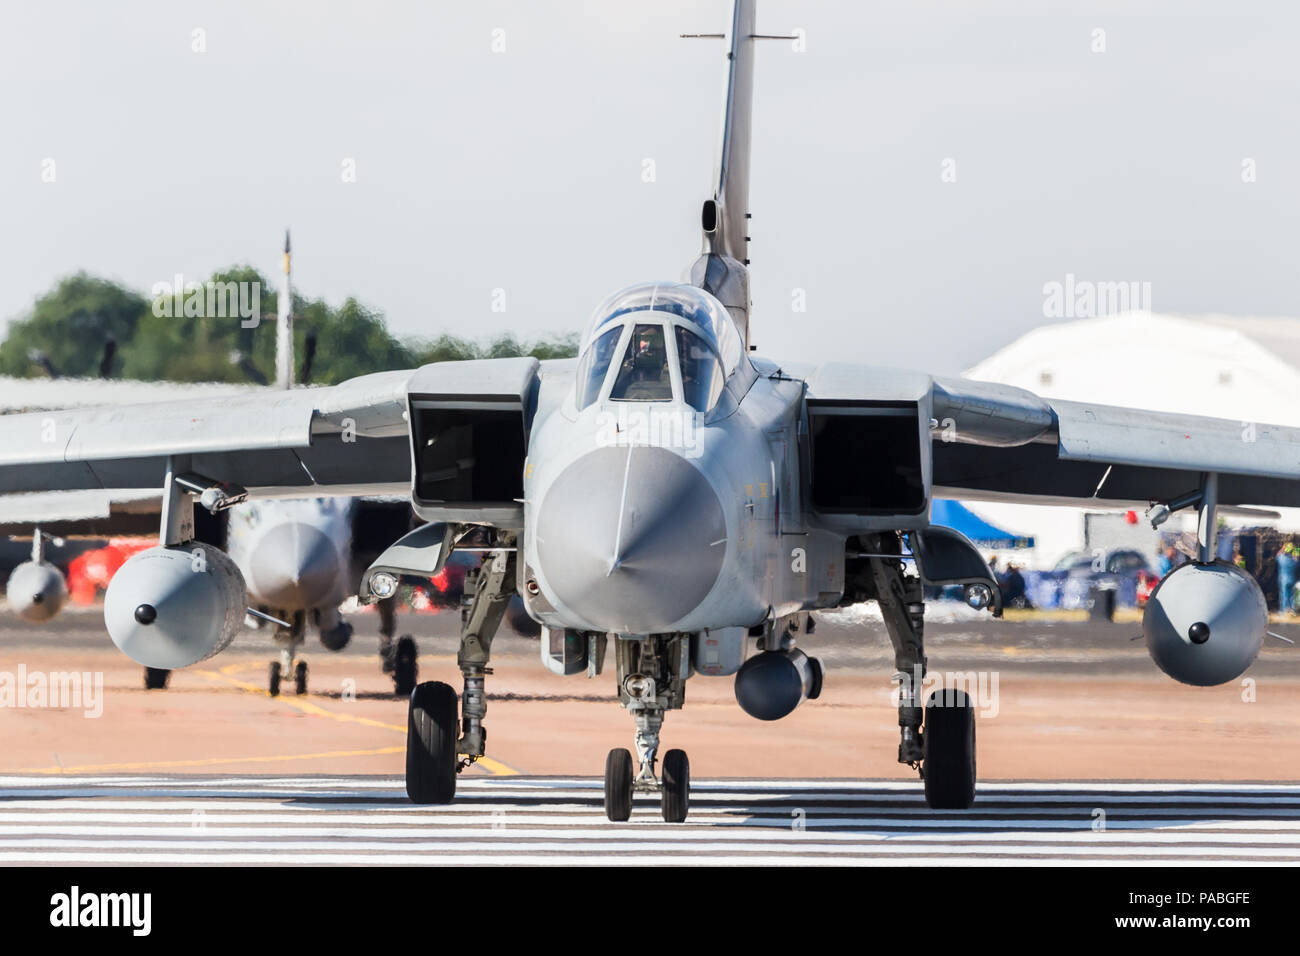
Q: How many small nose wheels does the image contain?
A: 4